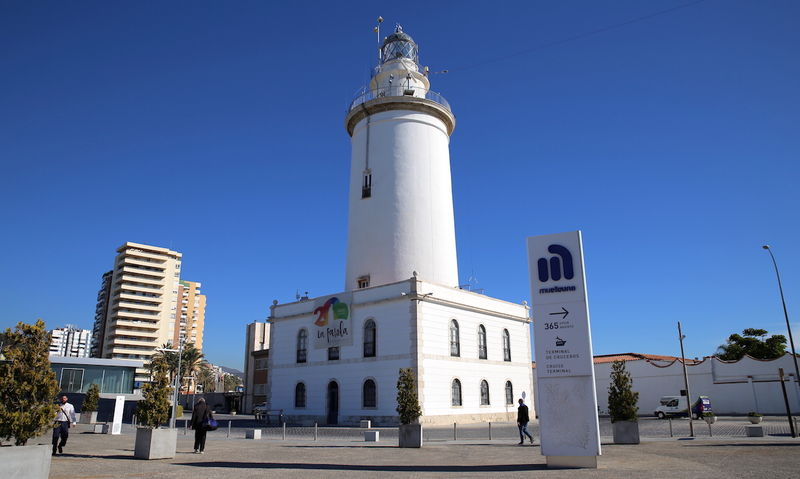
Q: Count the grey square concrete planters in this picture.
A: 5